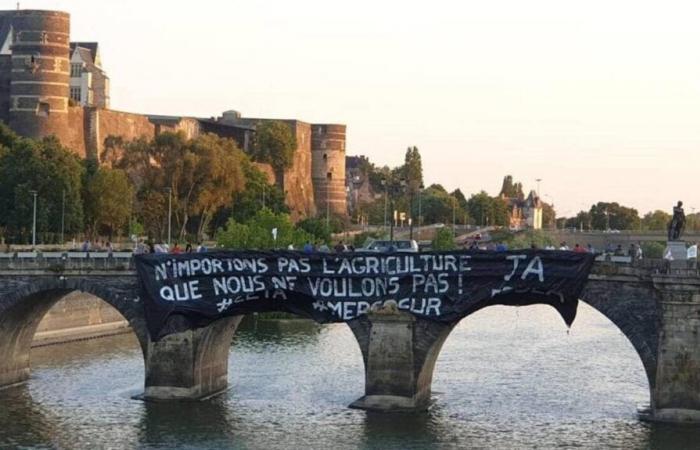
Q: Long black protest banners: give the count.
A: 1